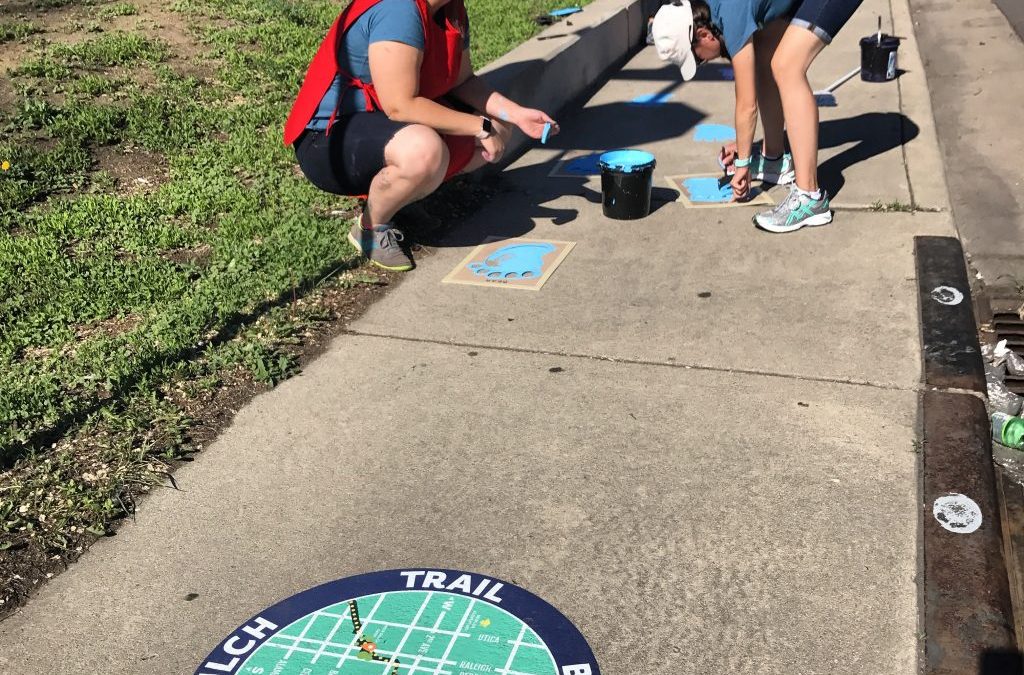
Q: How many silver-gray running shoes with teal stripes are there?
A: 2